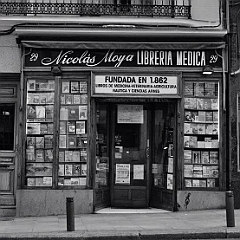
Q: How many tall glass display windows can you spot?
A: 3